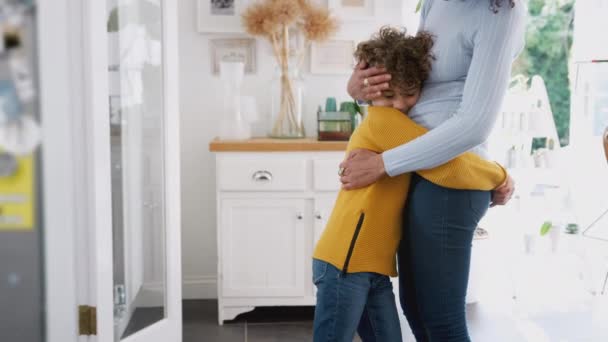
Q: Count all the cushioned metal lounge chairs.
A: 0